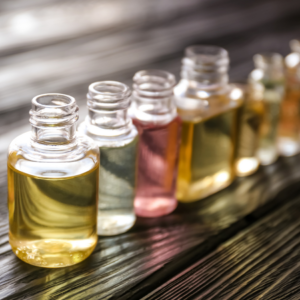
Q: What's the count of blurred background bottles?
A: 3